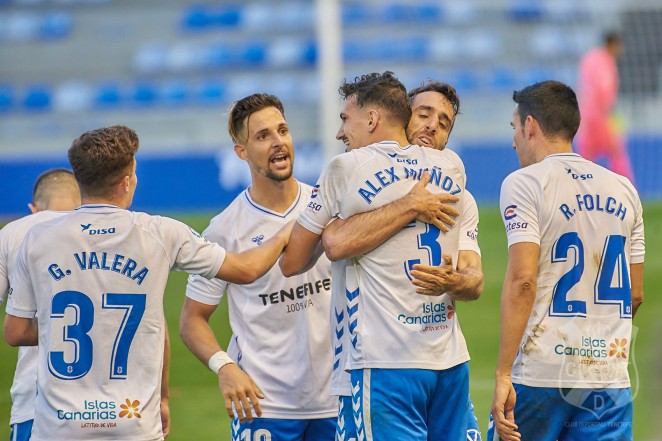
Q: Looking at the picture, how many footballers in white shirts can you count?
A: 6